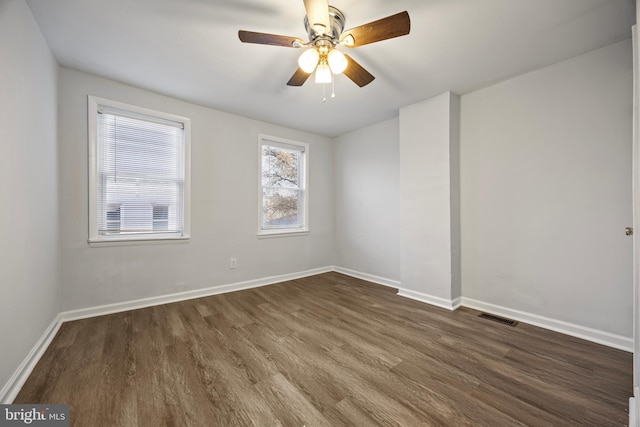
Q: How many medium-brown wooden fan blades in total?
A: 4